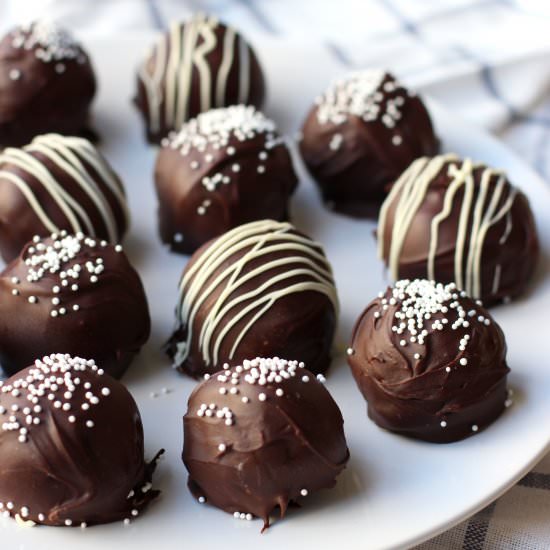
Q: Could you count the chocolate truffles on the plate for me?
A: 11